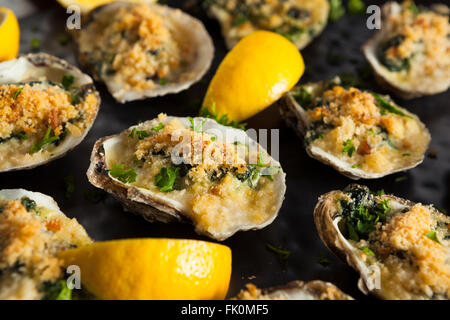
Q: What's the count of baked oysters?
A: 9